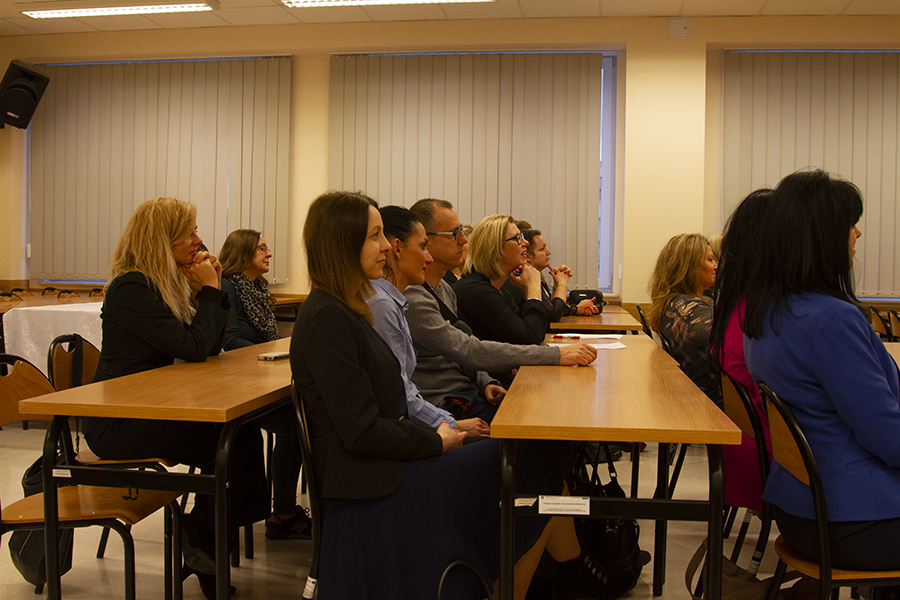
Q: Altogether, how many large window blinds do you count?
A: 3